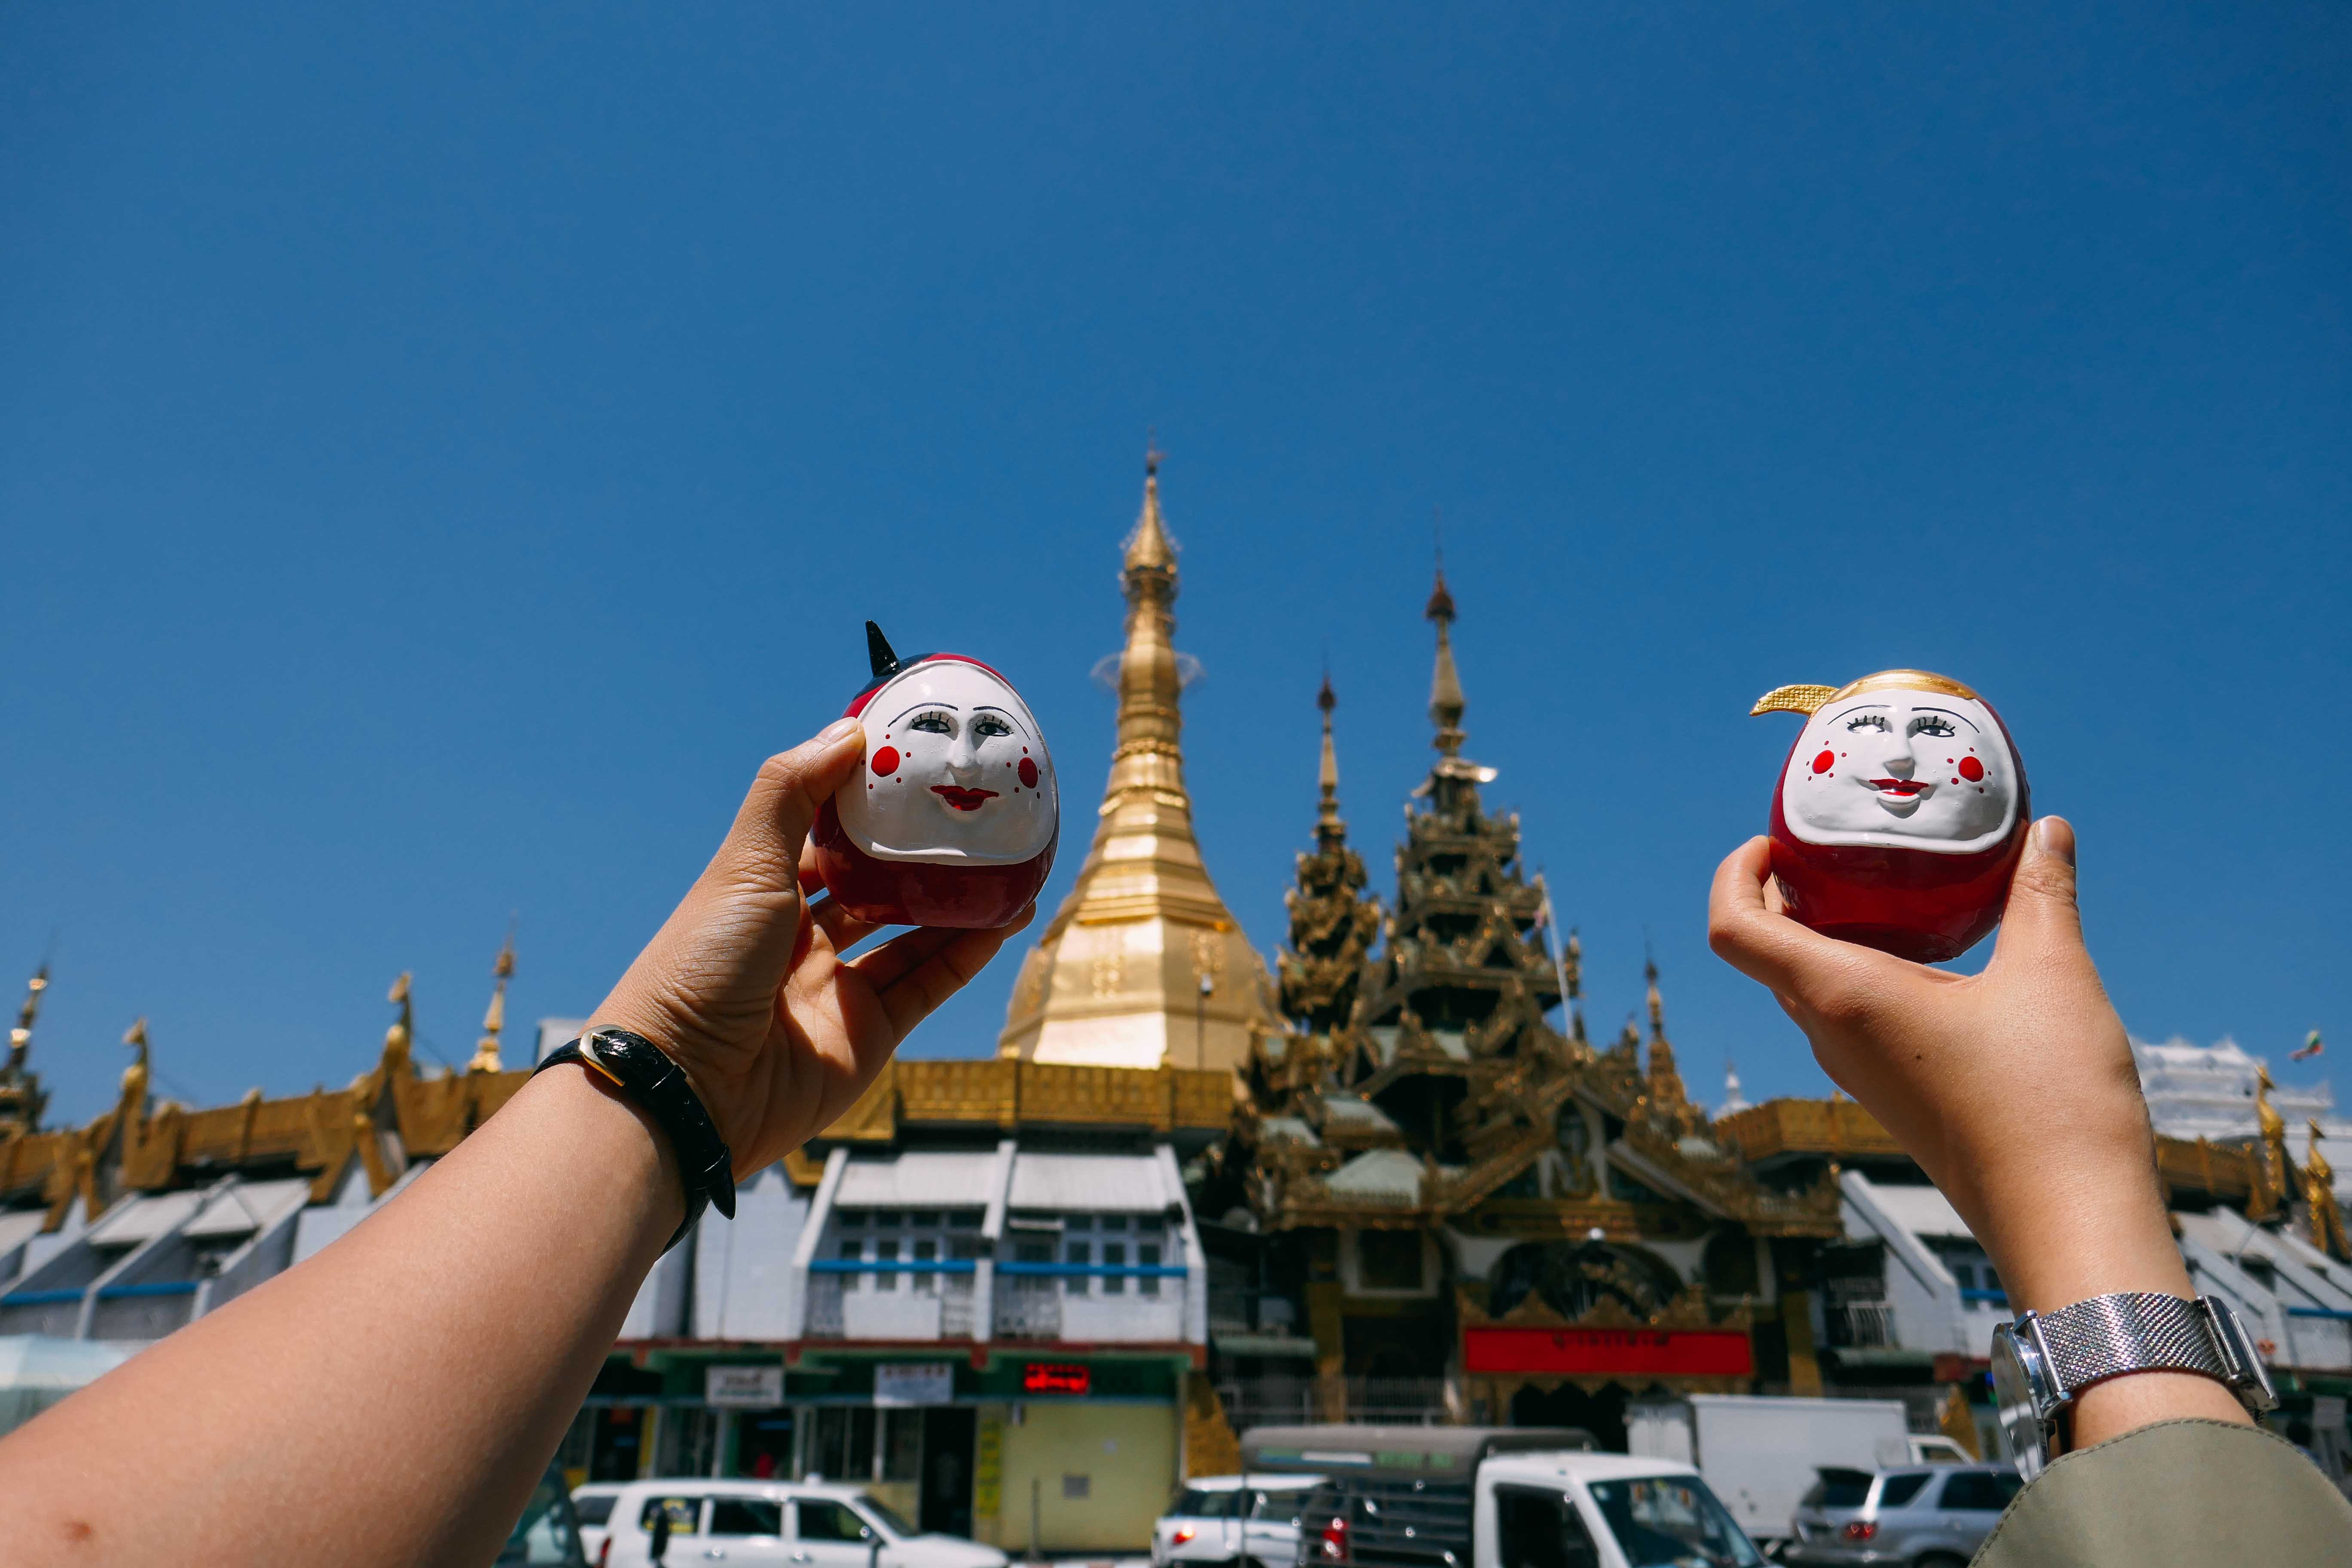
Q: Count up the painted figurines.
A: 2